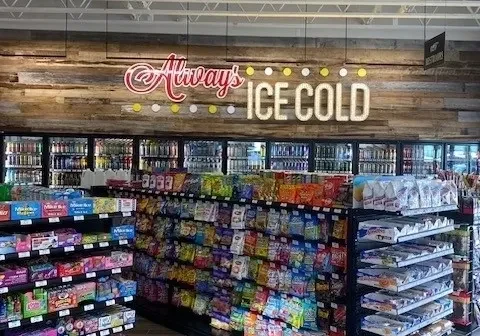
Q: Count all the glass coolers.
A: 11